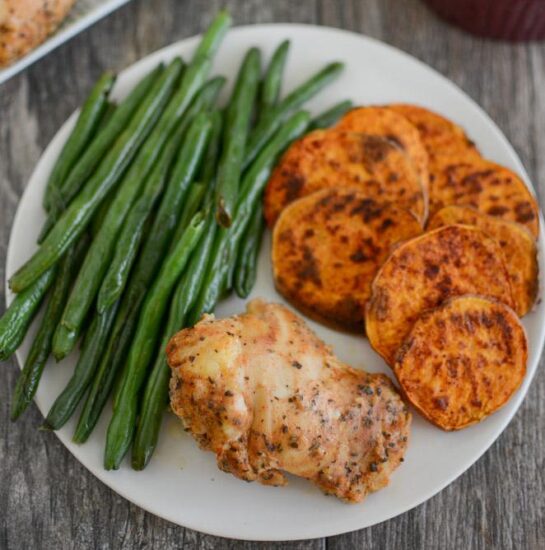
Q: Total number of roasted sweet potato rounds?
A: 8